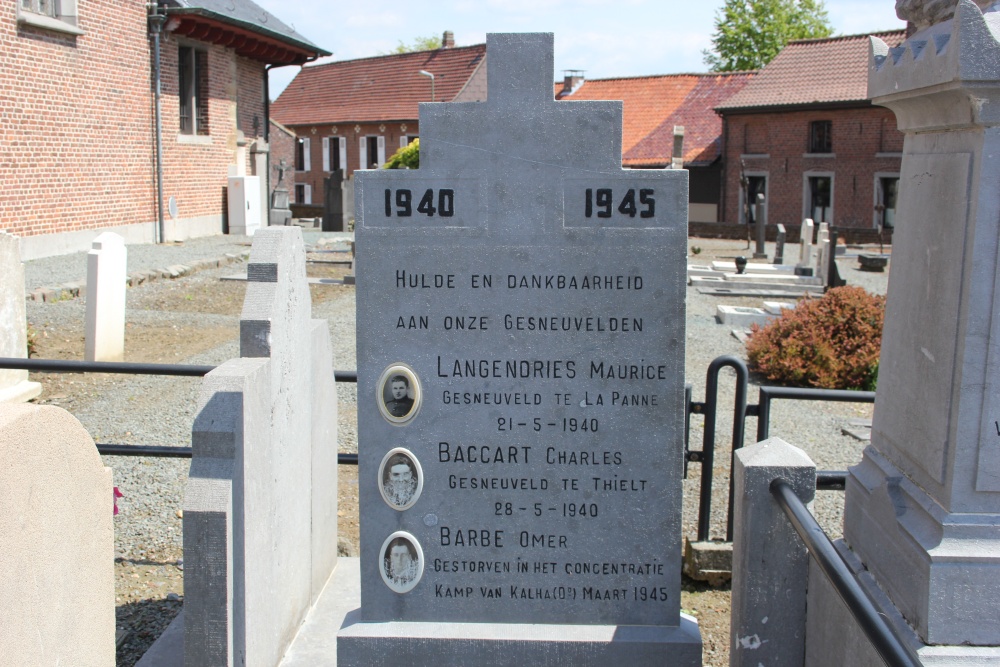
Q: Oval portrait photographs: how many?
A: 3